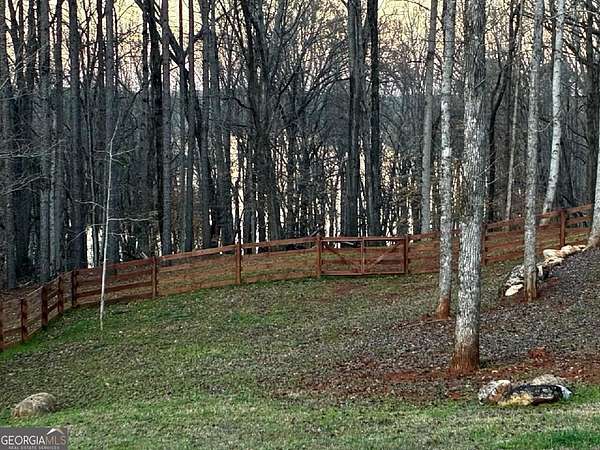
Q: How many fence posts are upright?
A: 11